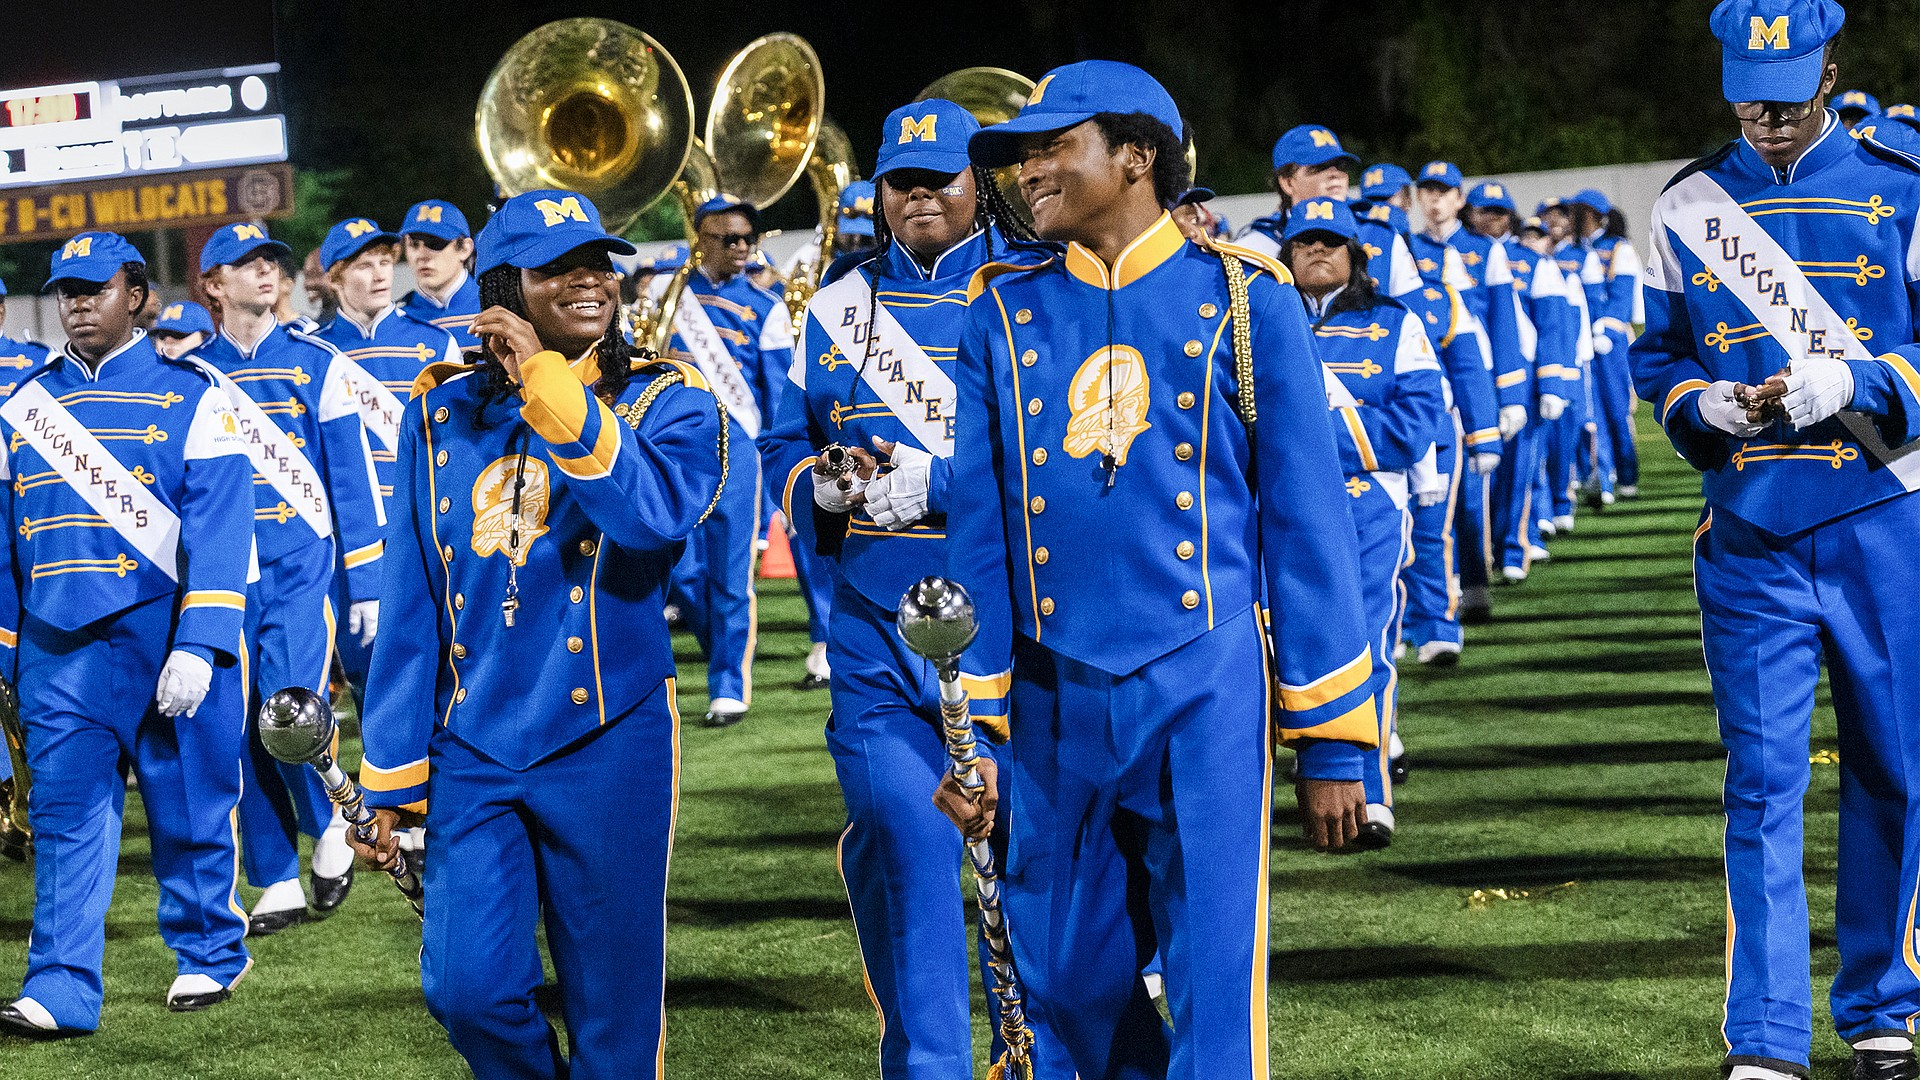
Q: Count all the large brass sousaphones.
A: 3